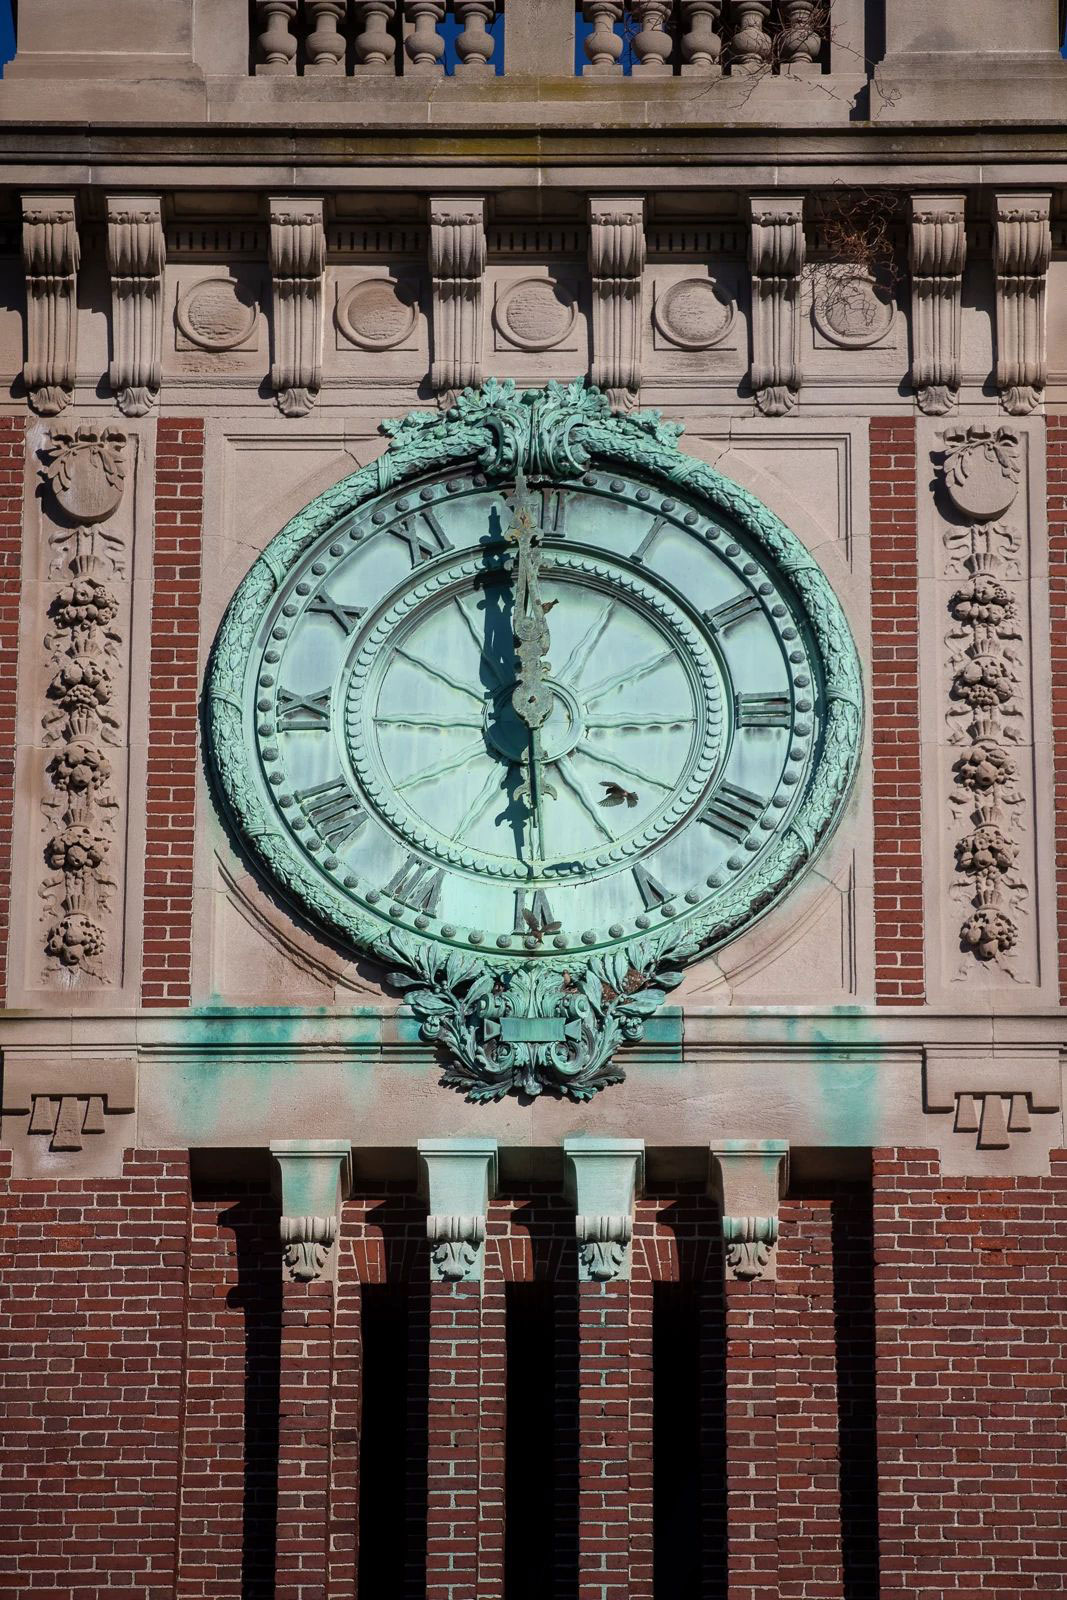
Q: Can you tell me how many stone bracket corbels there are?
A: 12